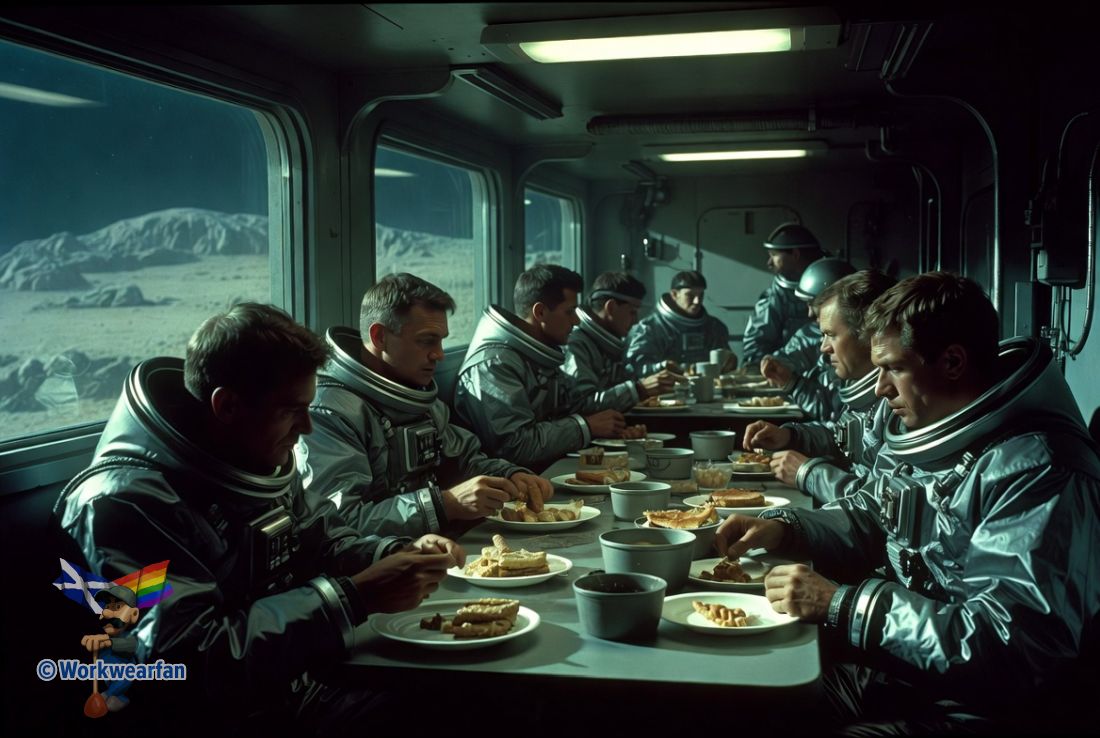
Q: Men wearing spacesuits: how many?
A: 9